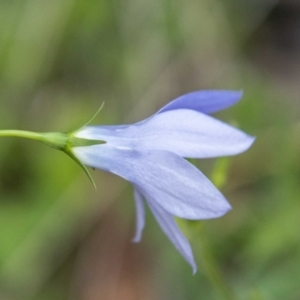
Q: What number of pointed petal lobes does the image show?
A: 5